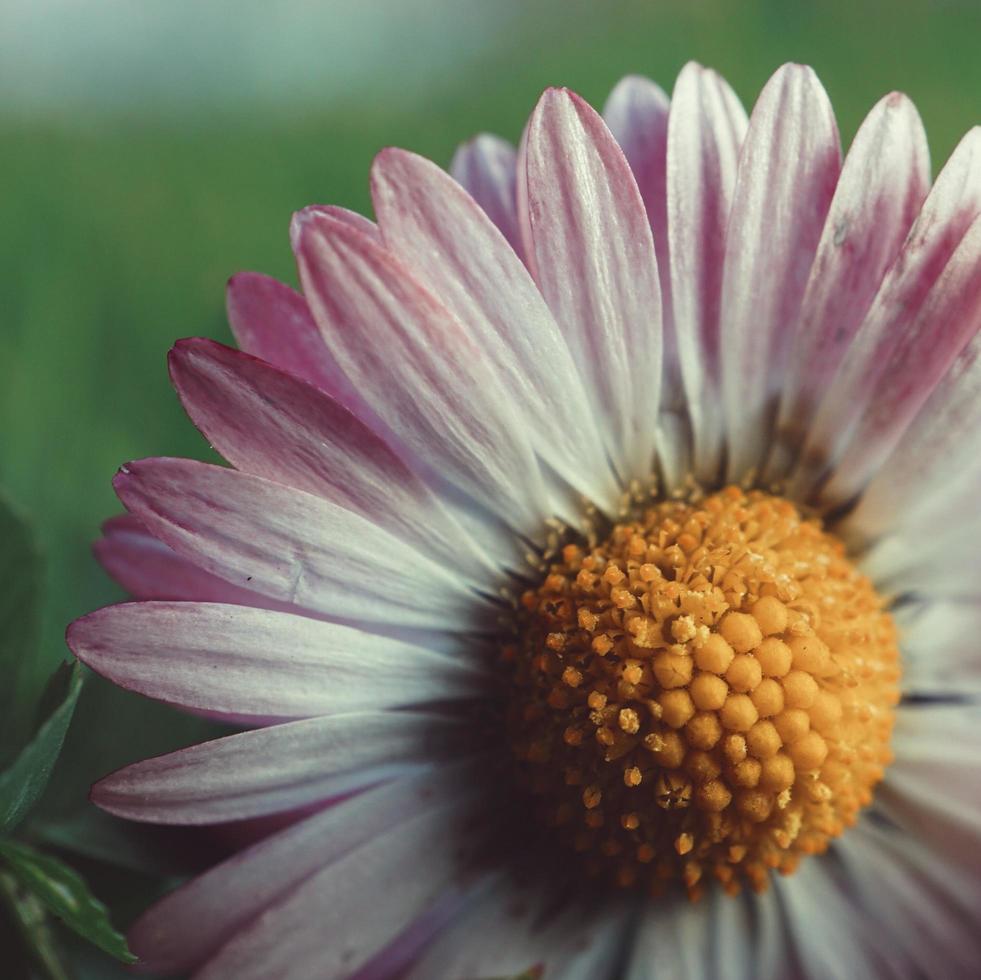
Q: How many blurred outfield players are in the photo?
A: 0